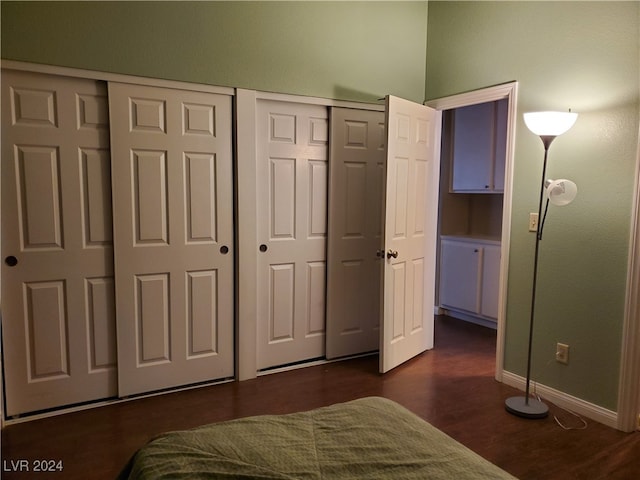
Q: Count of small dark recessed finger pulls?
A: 3